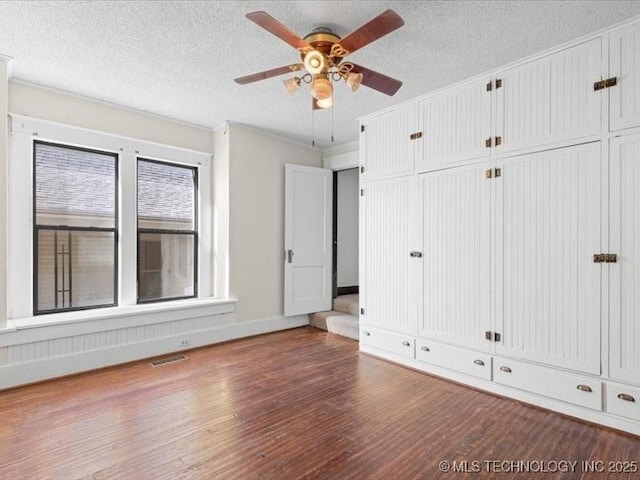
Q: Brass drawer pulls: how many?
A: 7